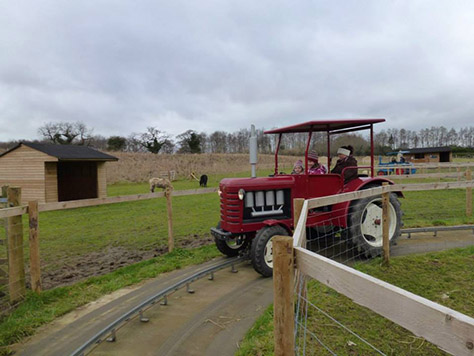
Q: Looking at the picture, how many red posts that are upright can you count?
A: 4